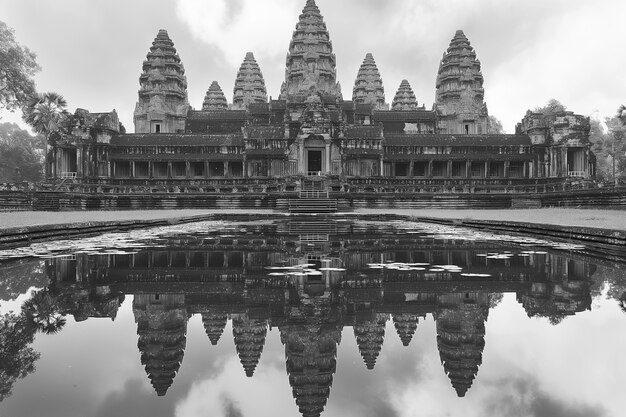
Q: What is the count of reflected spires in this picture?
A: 7